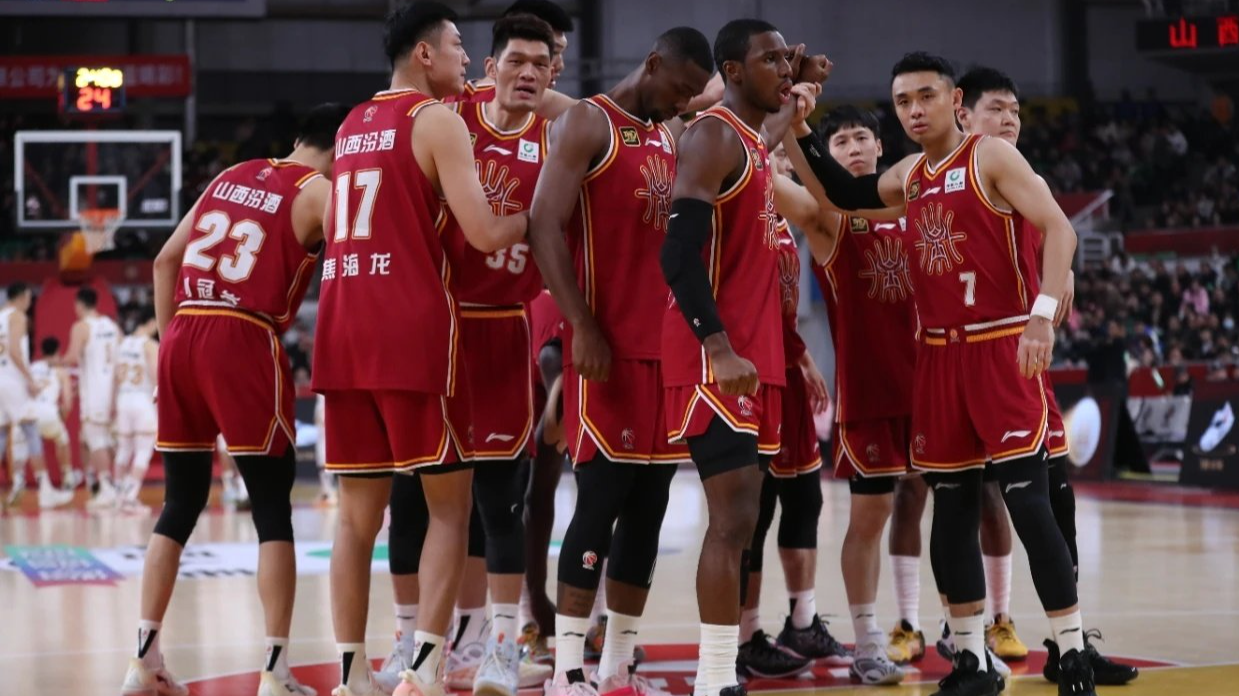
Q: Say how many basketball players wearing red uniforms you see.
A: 10